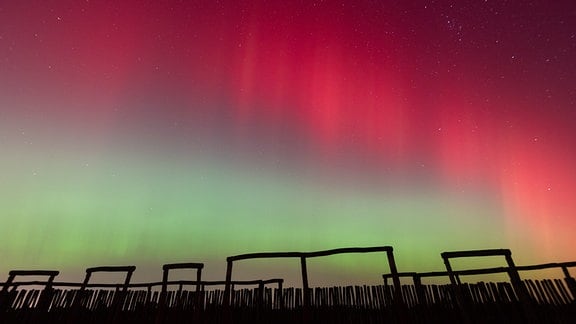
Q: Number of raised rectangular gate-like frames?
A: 5